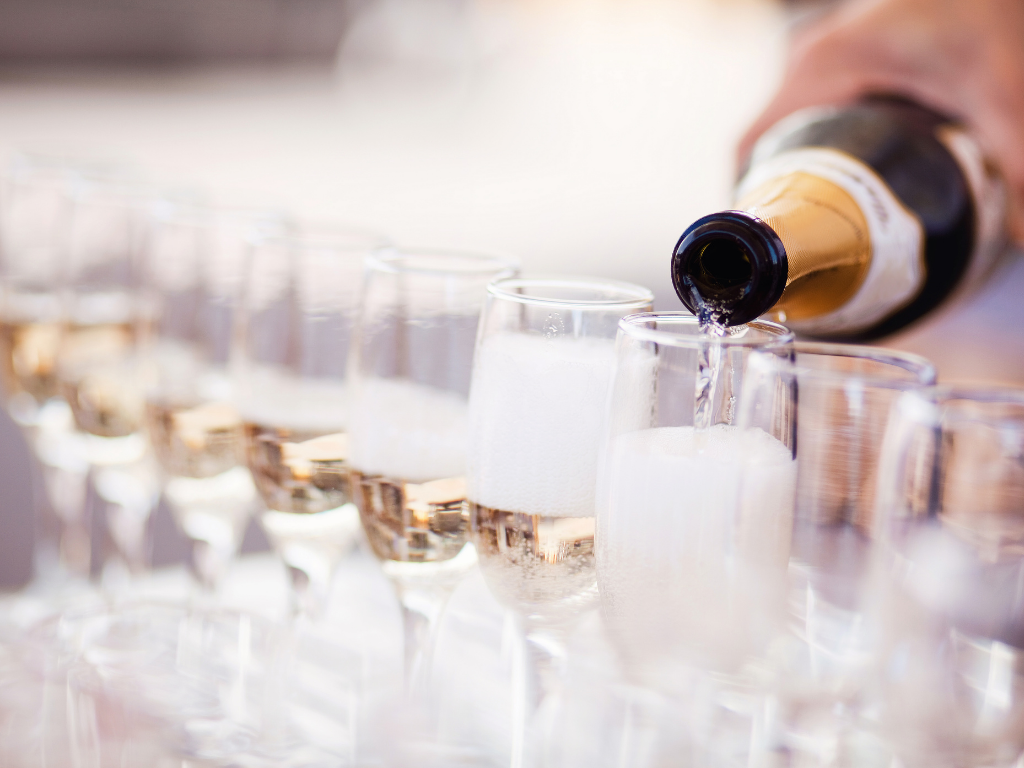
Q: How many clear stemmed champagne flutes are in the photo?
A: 9